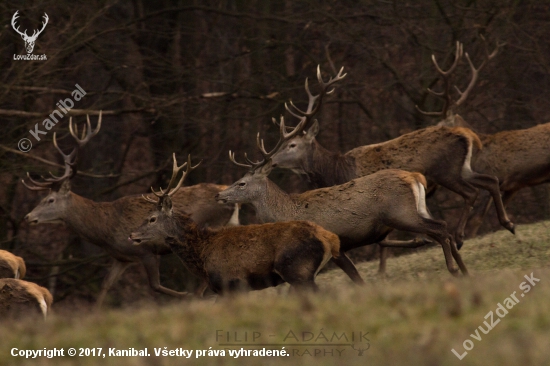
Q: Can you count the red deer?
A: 7